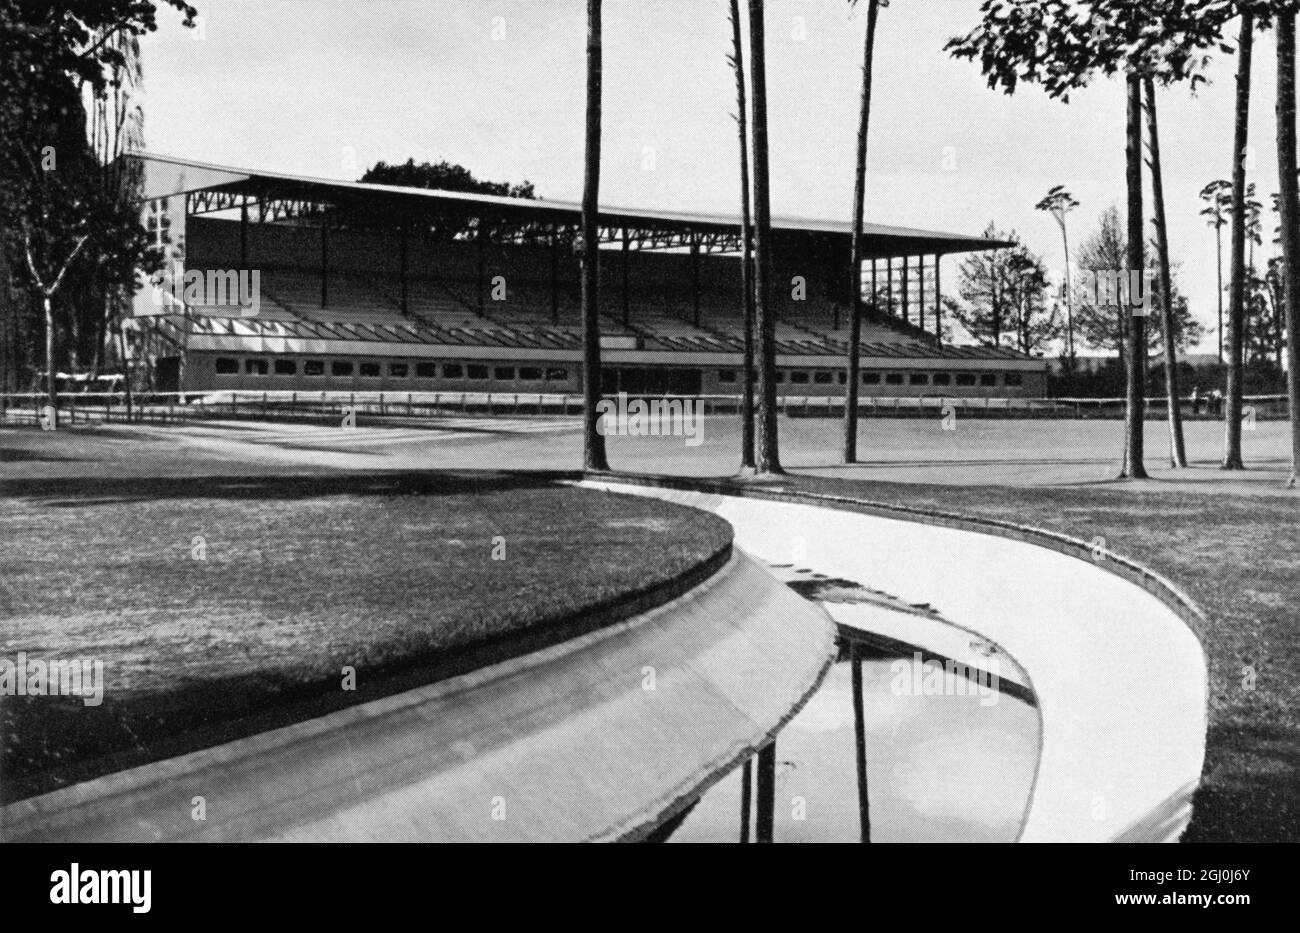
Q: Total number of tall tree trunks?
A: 8